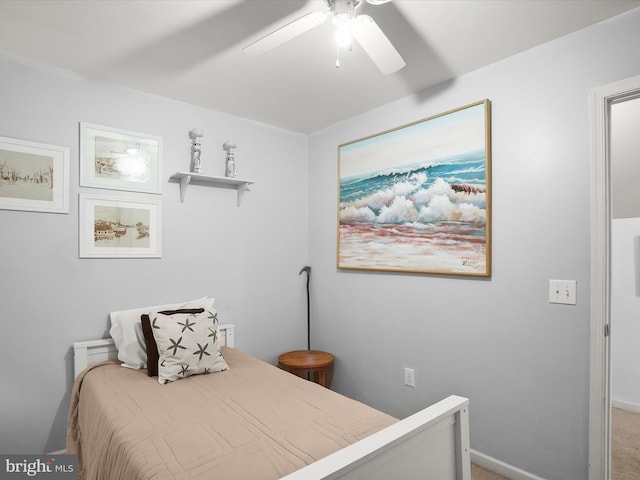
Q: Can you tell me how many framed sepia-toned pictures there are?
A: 3